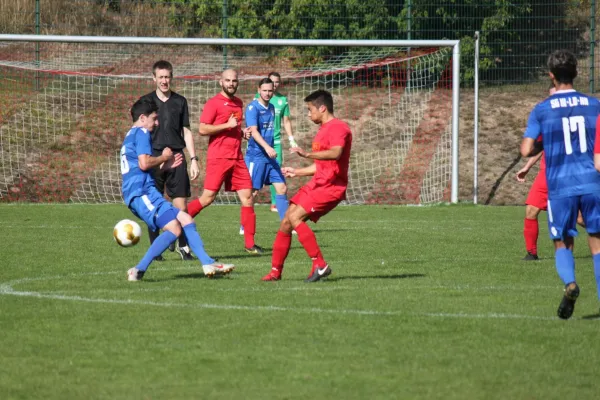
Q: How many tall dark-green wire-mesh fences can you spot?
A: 1